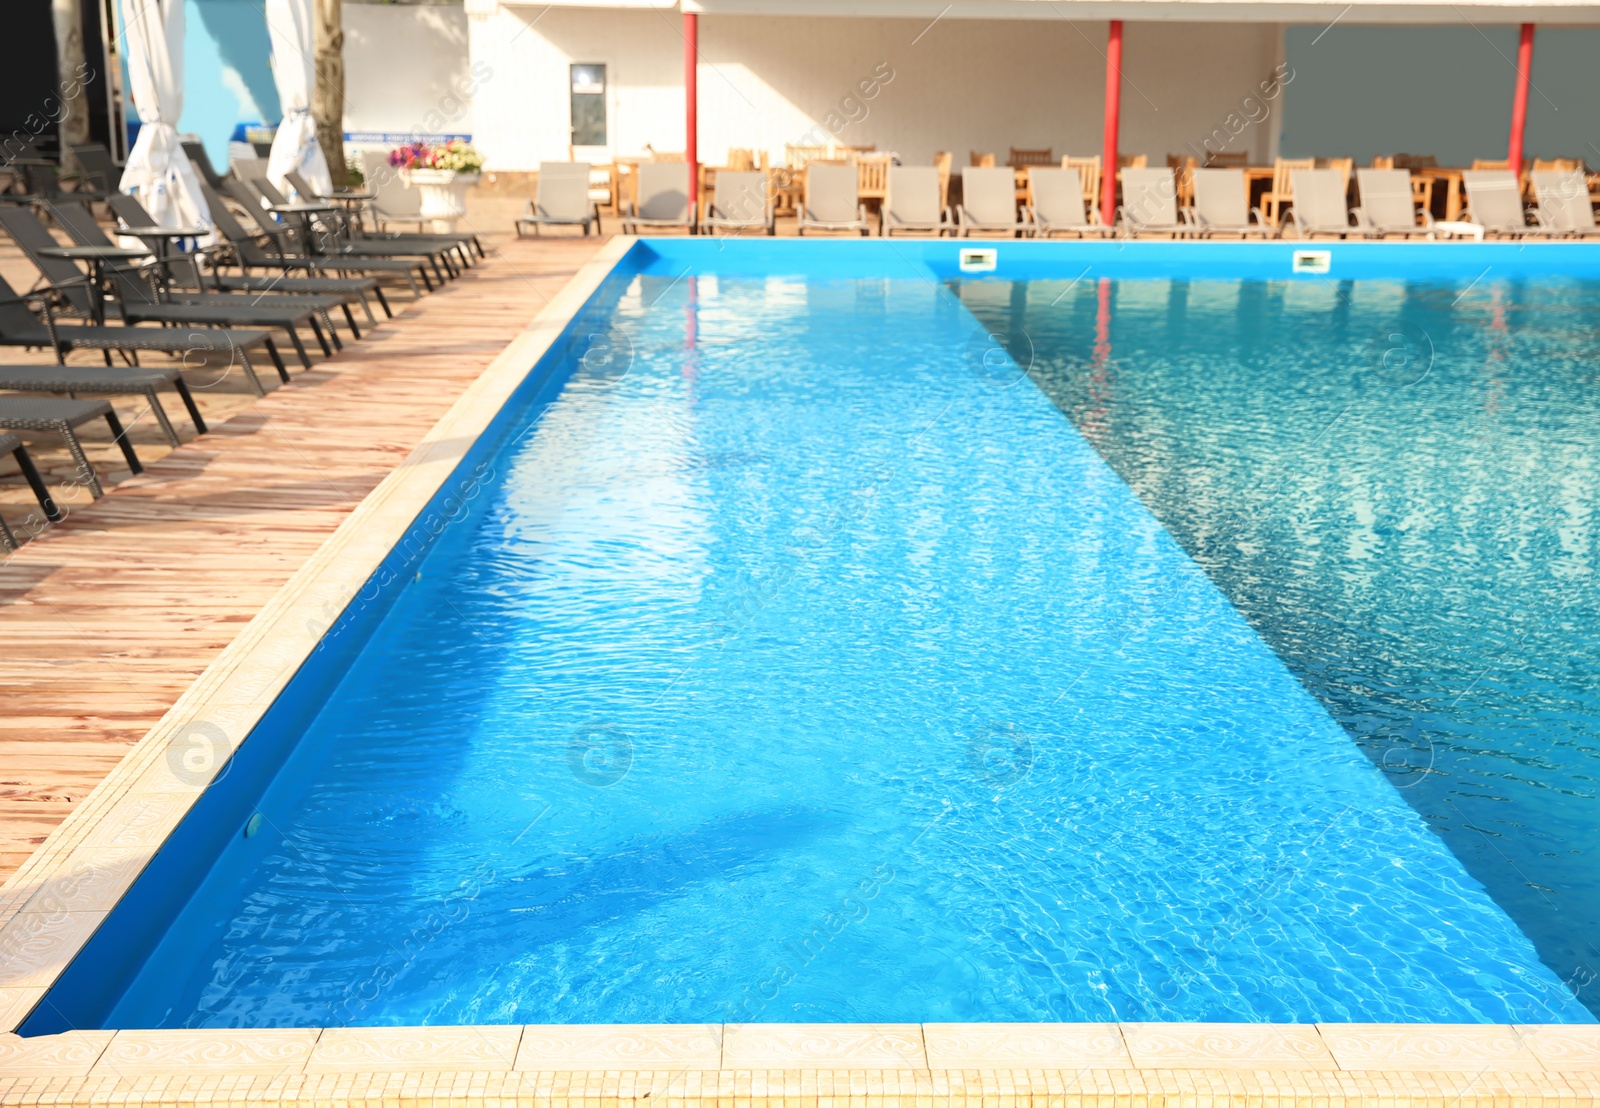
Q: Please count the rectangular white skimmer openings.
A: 2